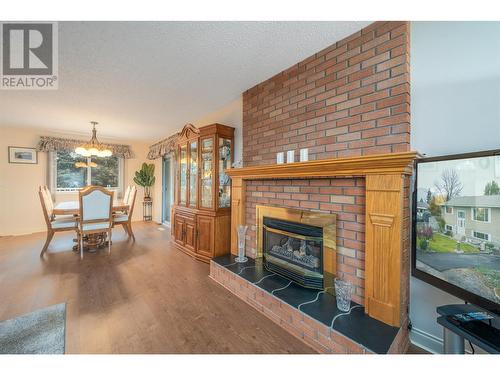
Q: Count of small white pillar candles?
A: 3